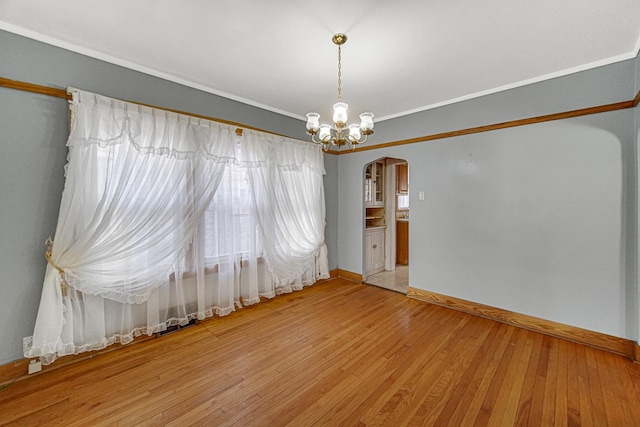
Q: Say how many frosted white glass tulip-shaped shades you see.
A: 5